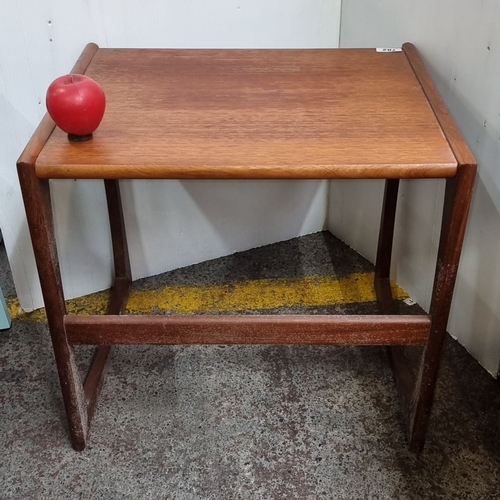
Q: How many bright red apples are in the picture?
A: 1